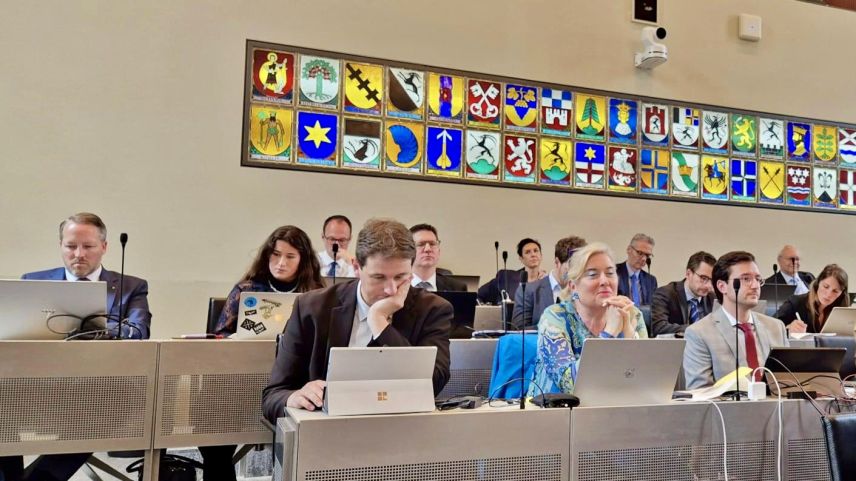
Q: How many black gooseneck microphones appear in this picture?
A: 9